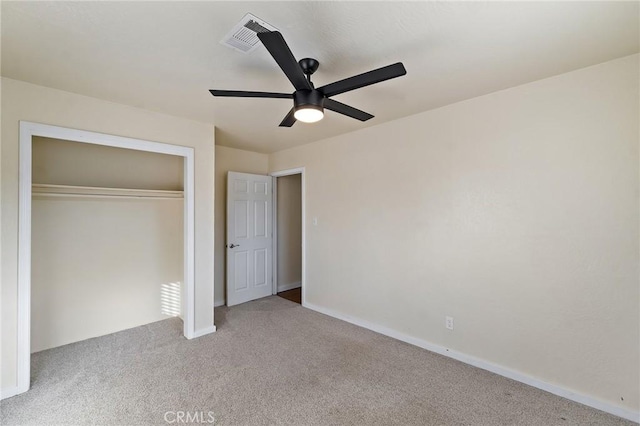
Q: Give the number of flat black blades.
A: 5